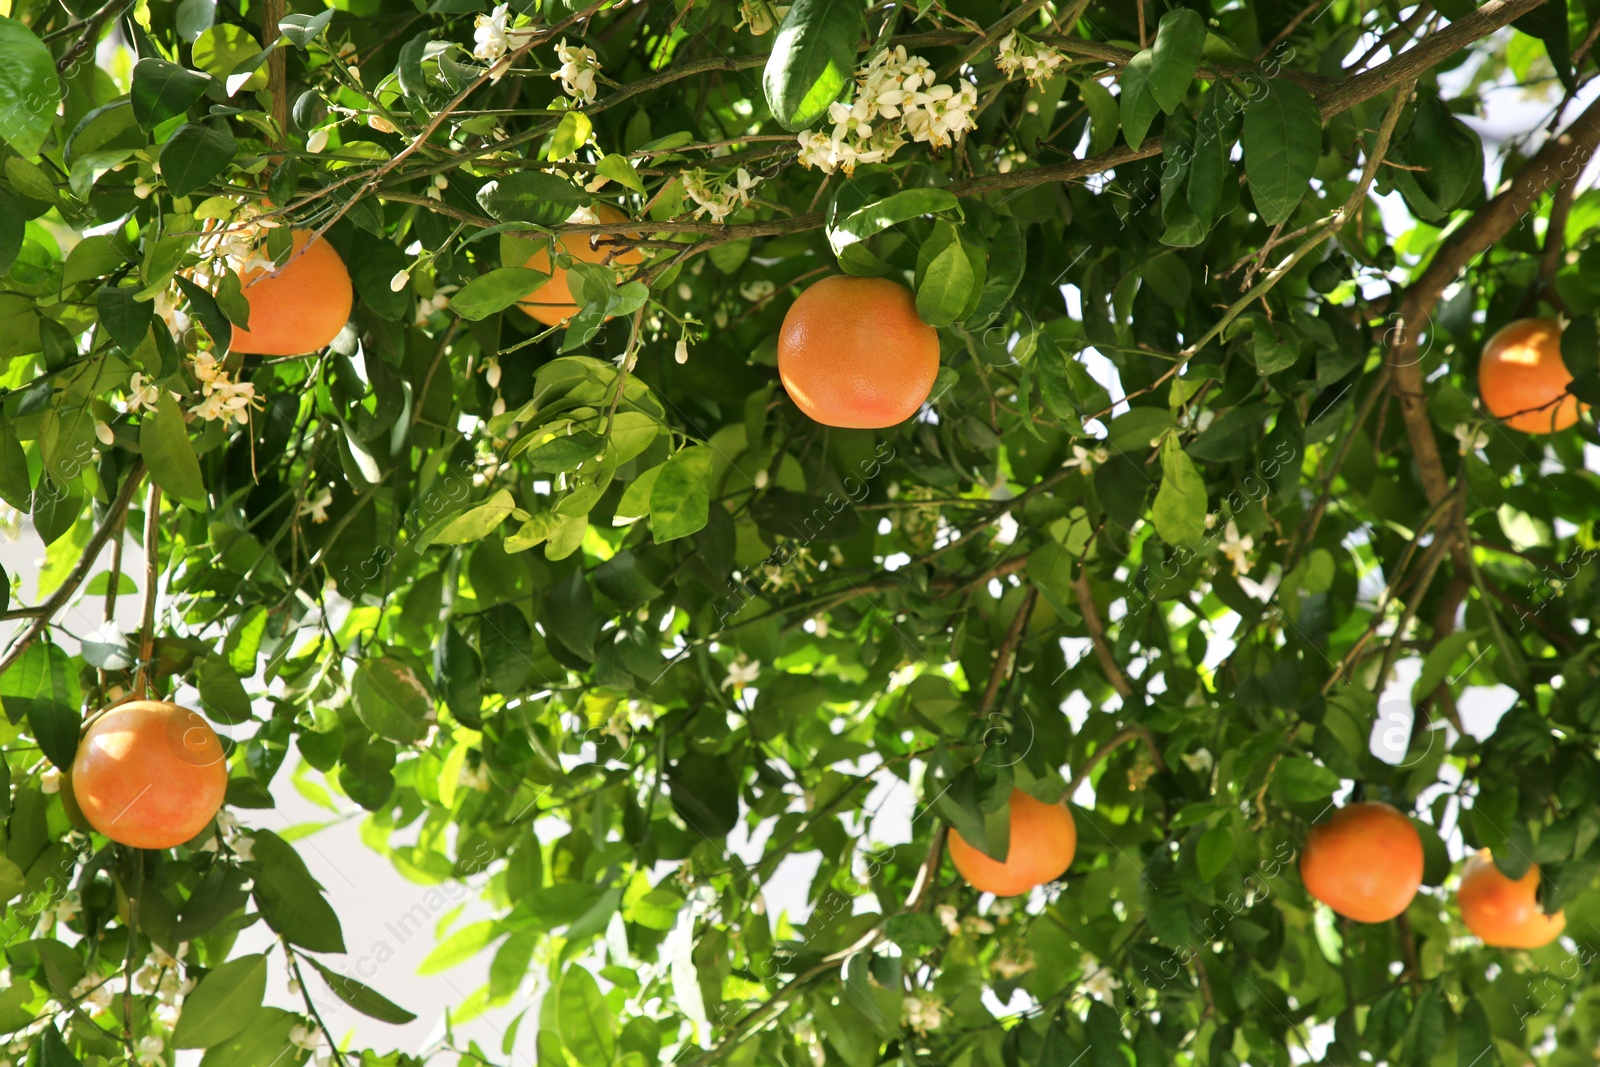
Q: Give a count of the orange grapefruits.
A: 8